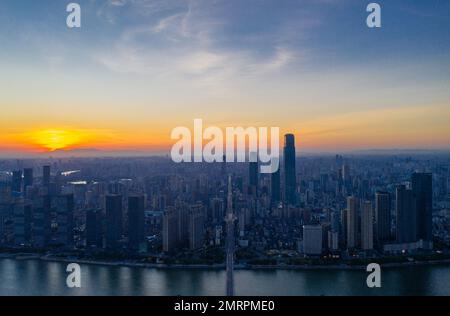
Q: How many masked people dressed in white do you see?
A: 0